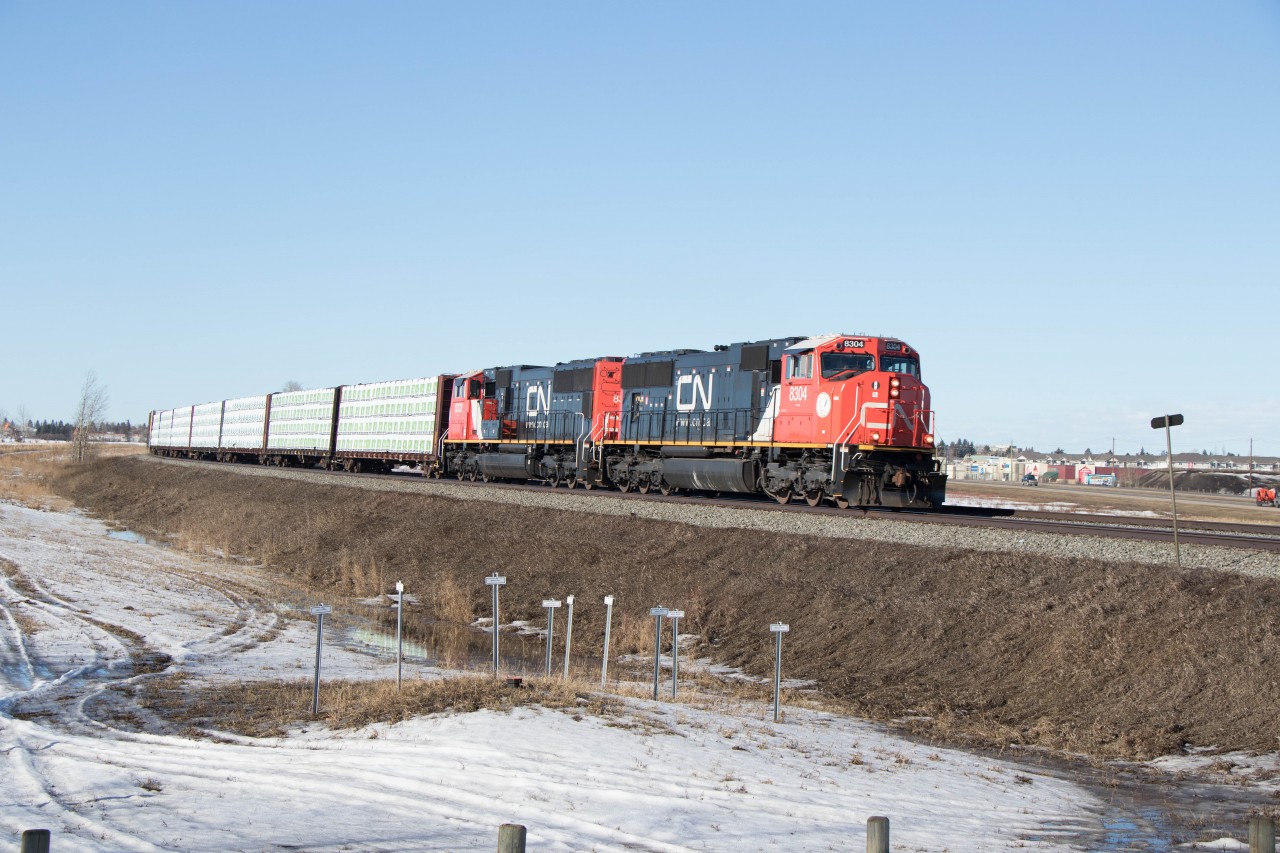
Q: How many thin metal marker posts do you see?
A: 9